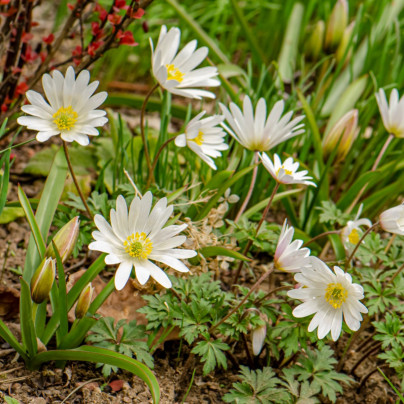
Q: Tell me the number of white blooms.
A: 11